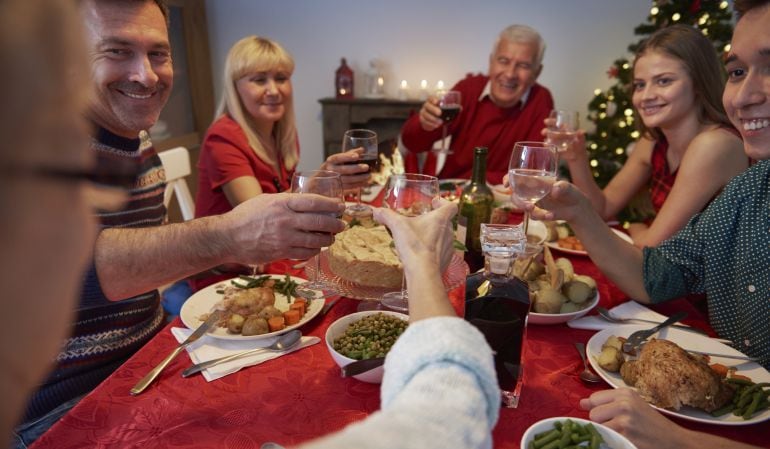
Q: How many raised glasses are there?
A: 6